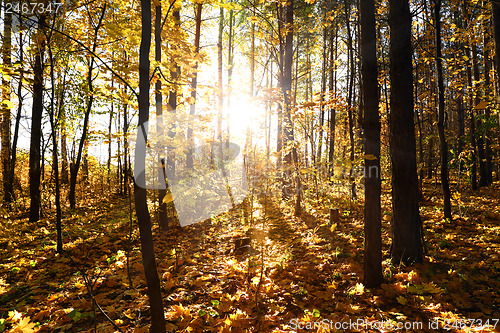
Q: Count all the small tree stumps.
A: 2